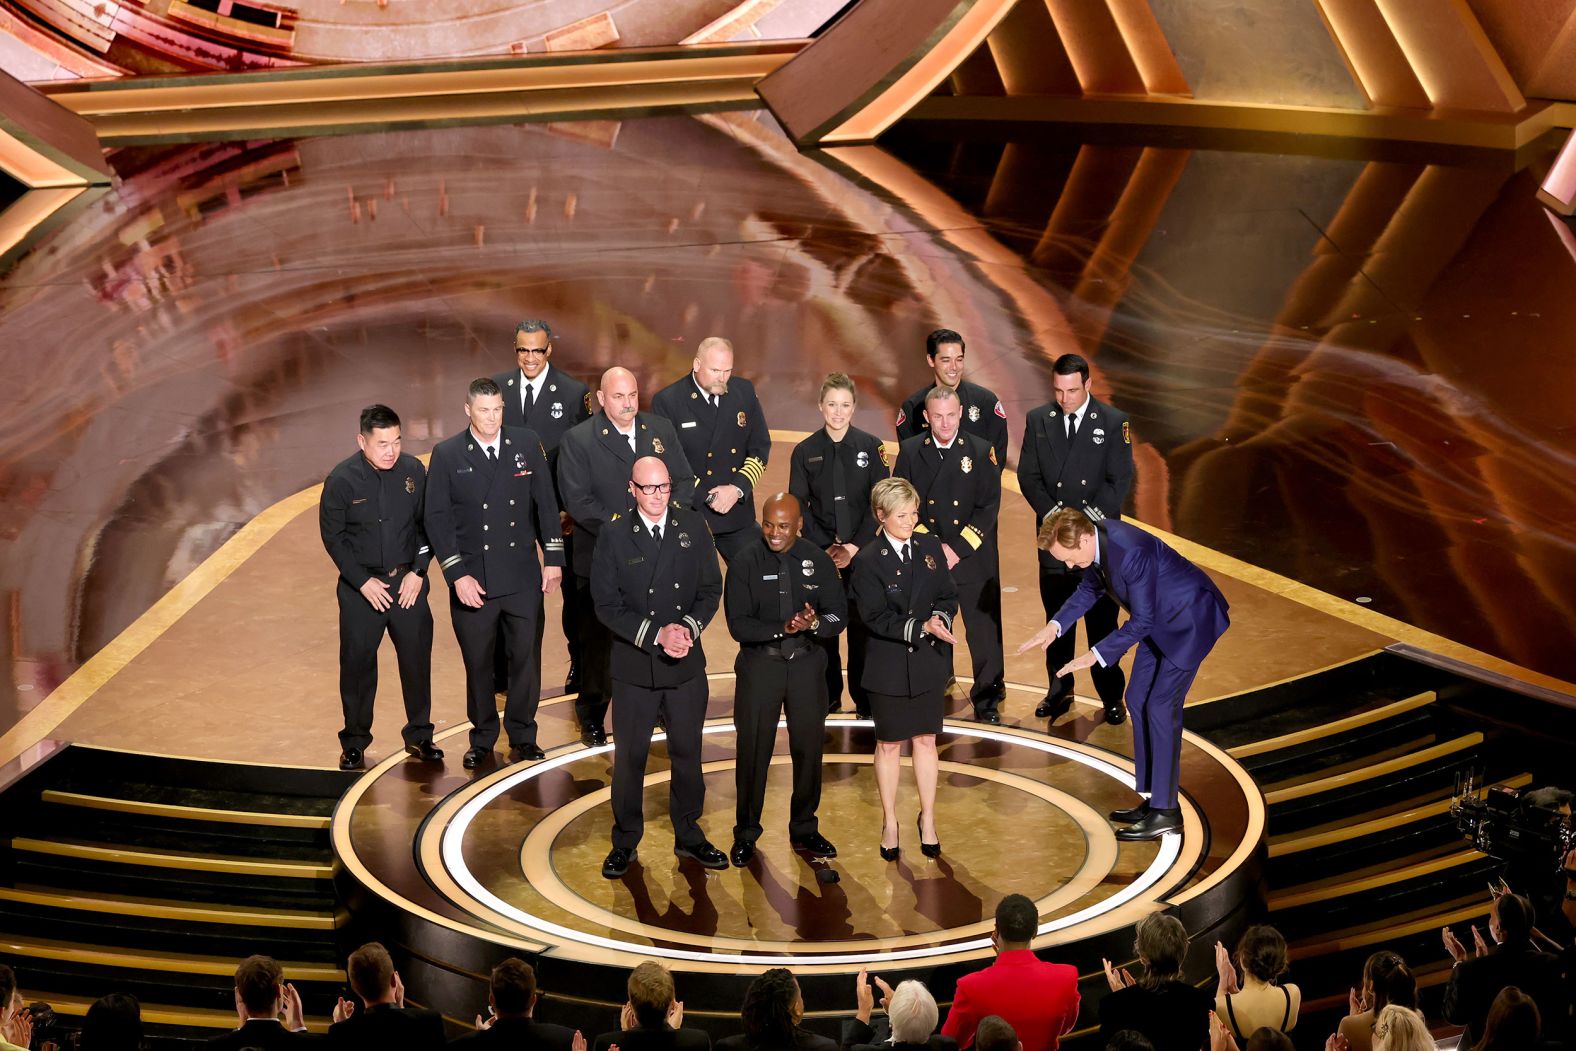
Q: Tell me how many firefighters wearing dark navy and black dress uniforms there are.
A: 12